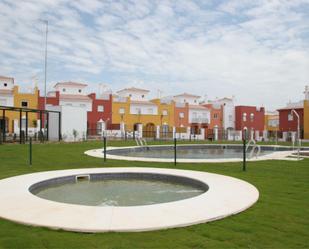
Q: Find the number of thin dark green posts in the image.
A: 4